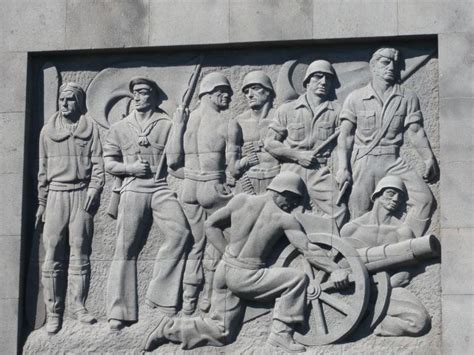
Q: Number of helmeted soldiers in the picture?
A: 5